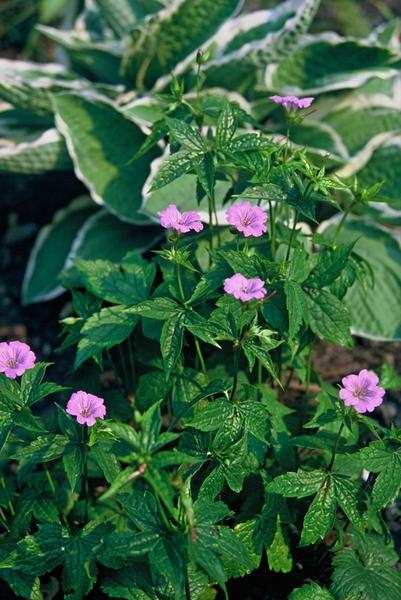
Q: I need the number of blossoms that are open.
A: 7